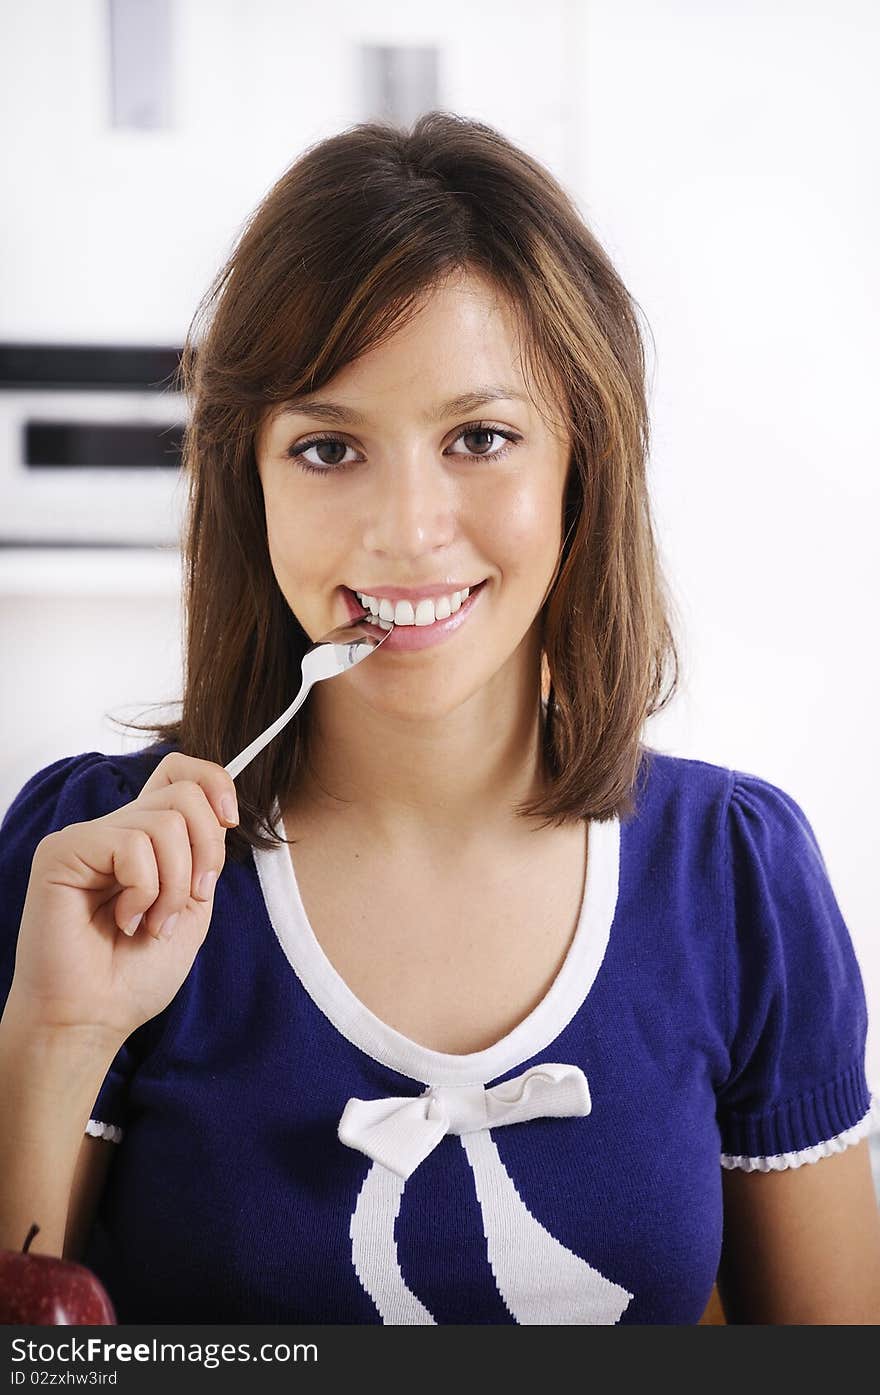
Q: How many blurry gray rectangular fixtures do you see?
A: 2